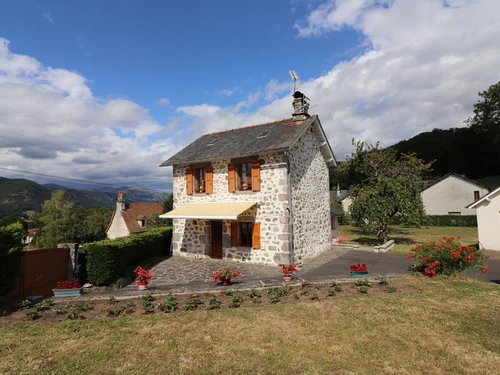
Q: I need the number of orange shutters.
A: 6